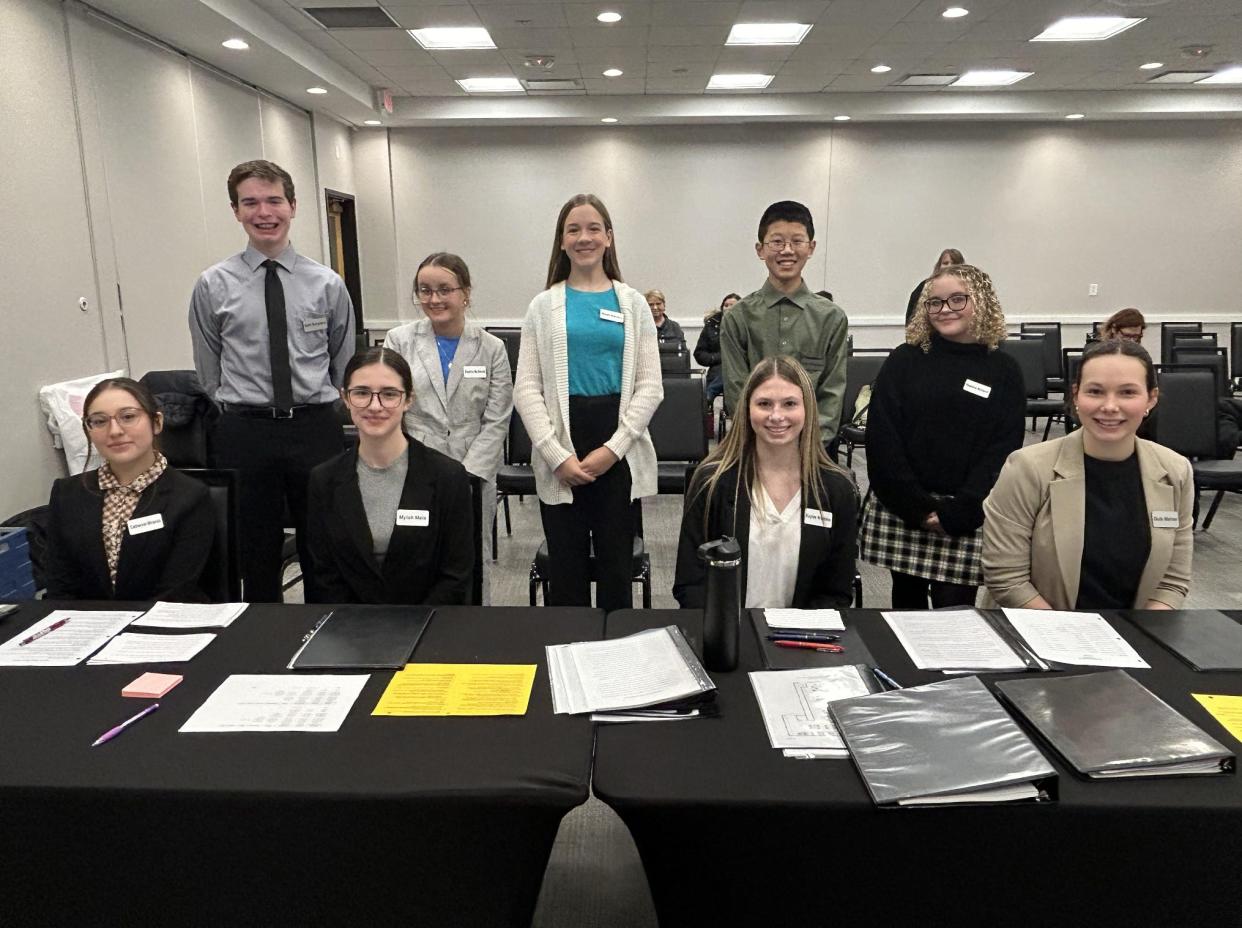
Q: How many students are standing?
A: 5